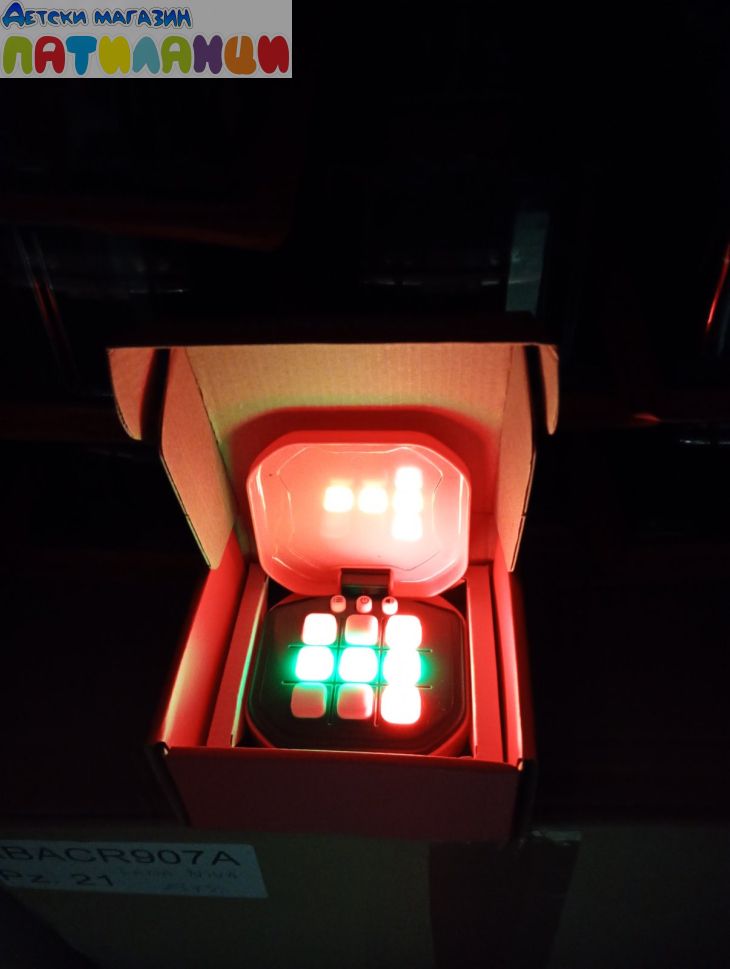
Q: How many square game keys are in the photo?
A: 9